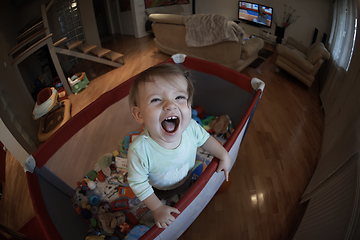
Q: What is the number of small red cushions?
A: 0